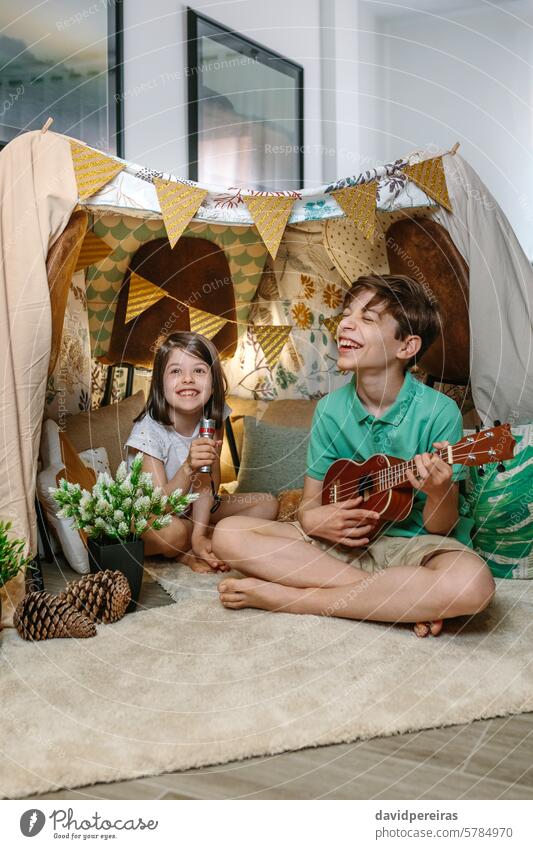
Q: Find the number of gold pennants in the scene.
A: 10